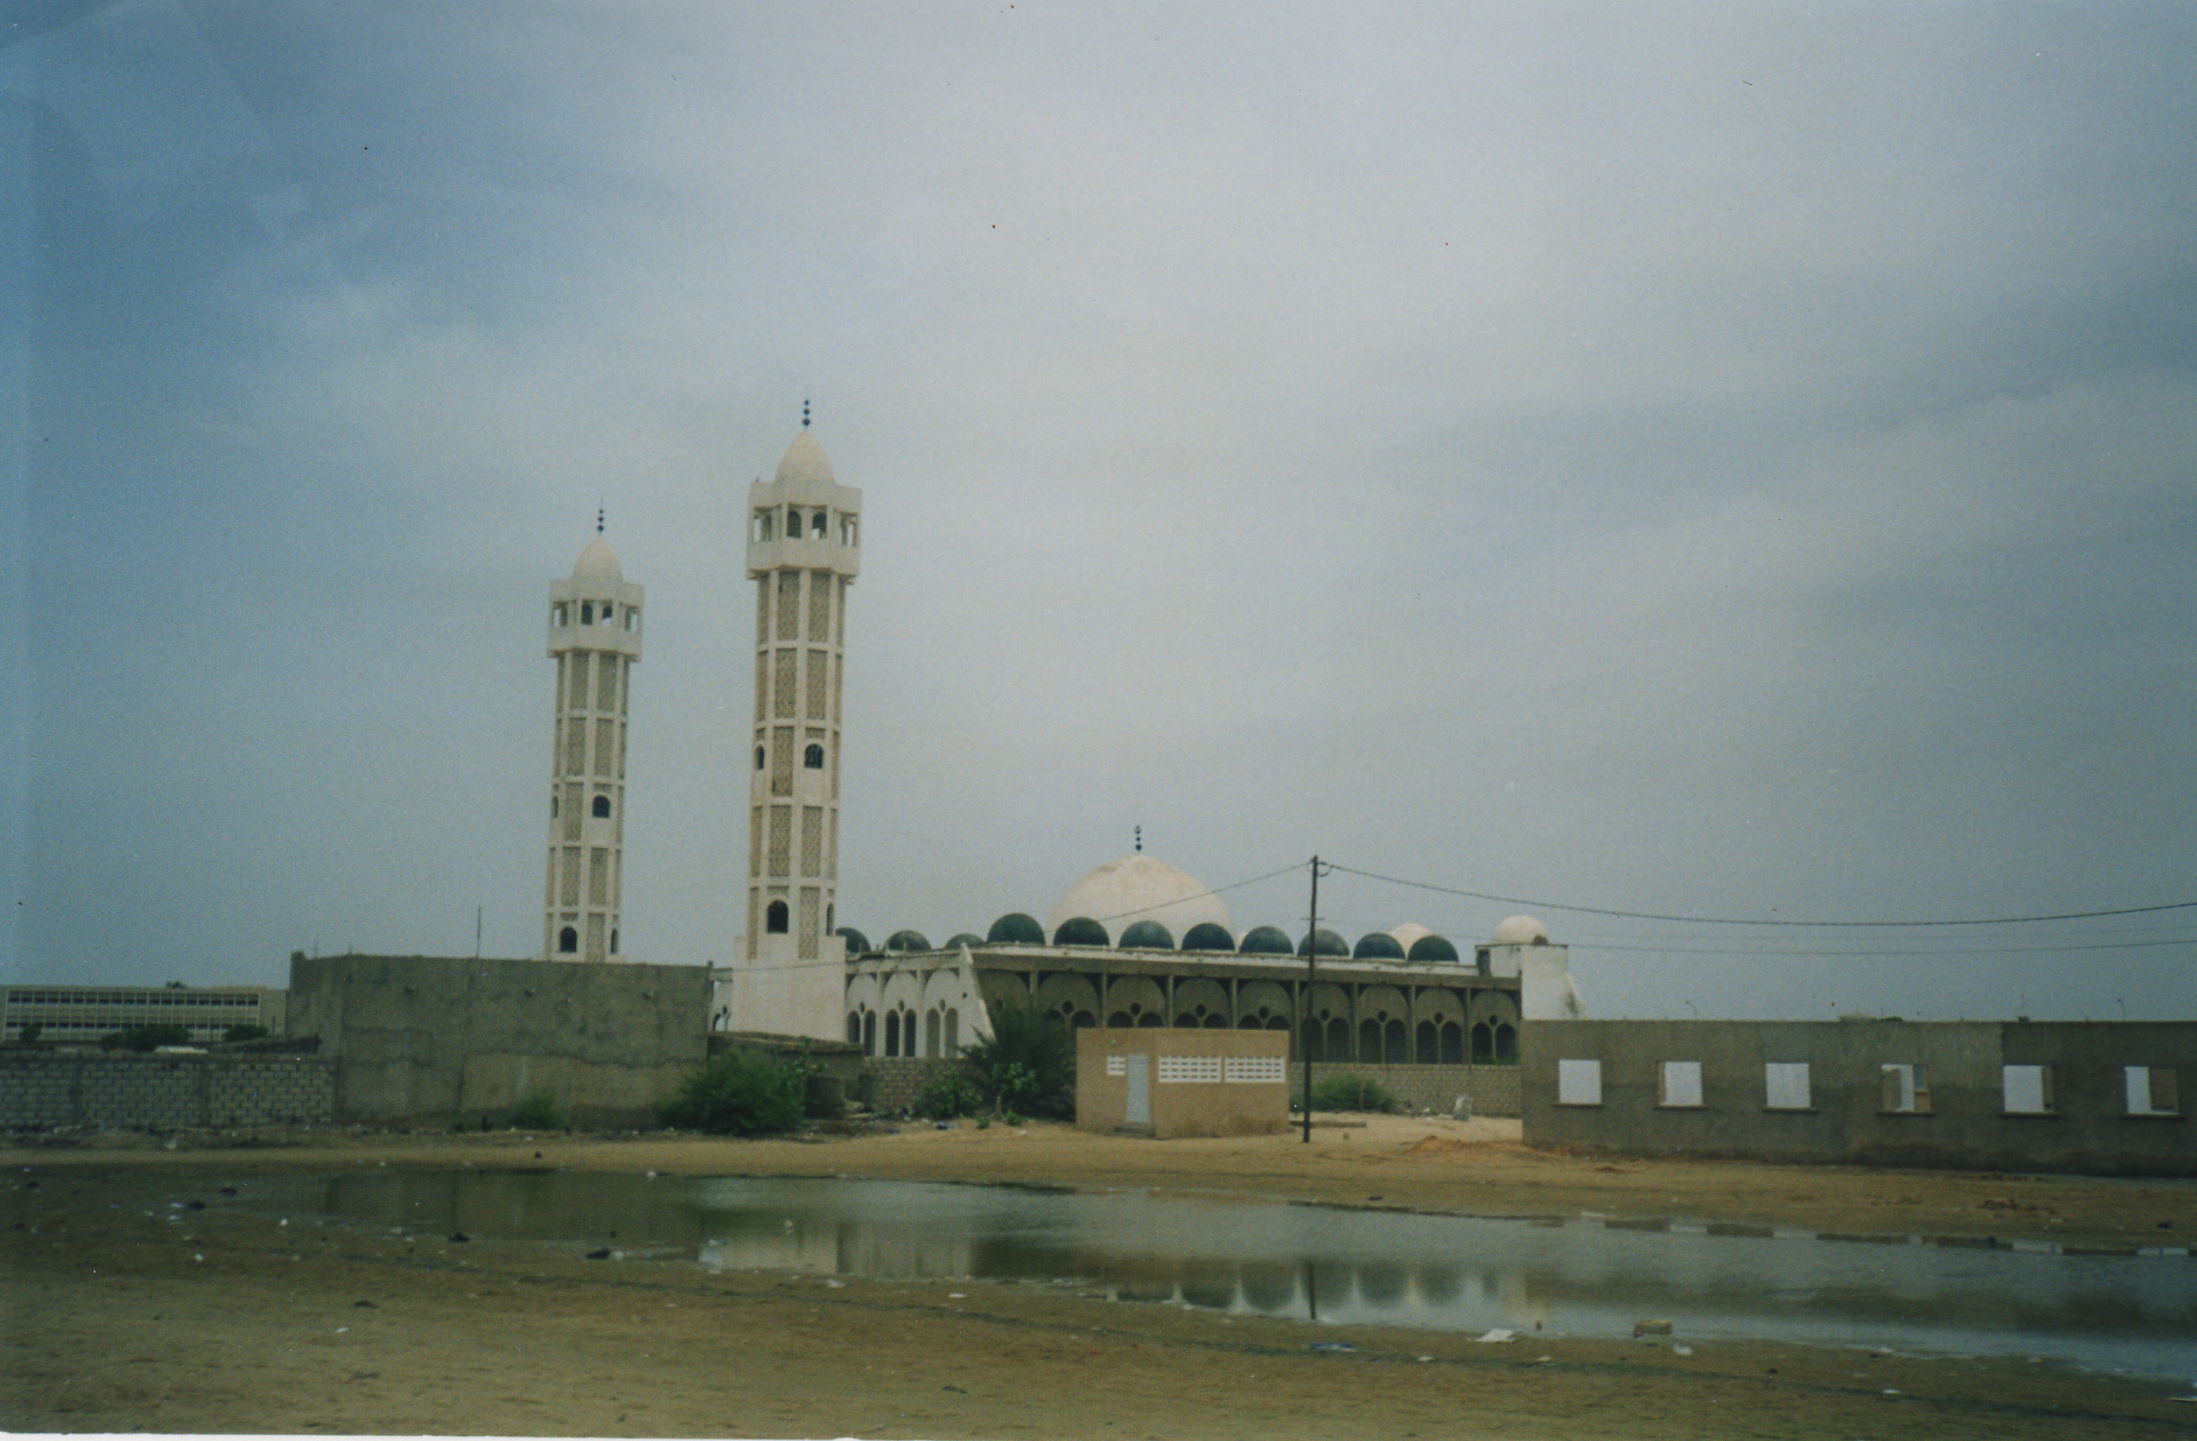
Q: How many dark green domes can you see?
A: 11